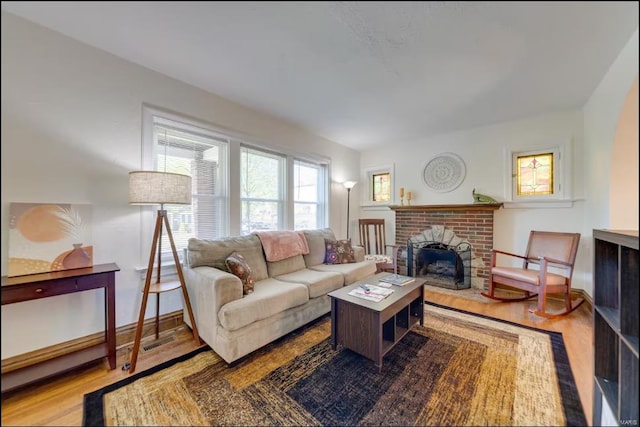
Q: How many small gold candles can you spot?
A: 2